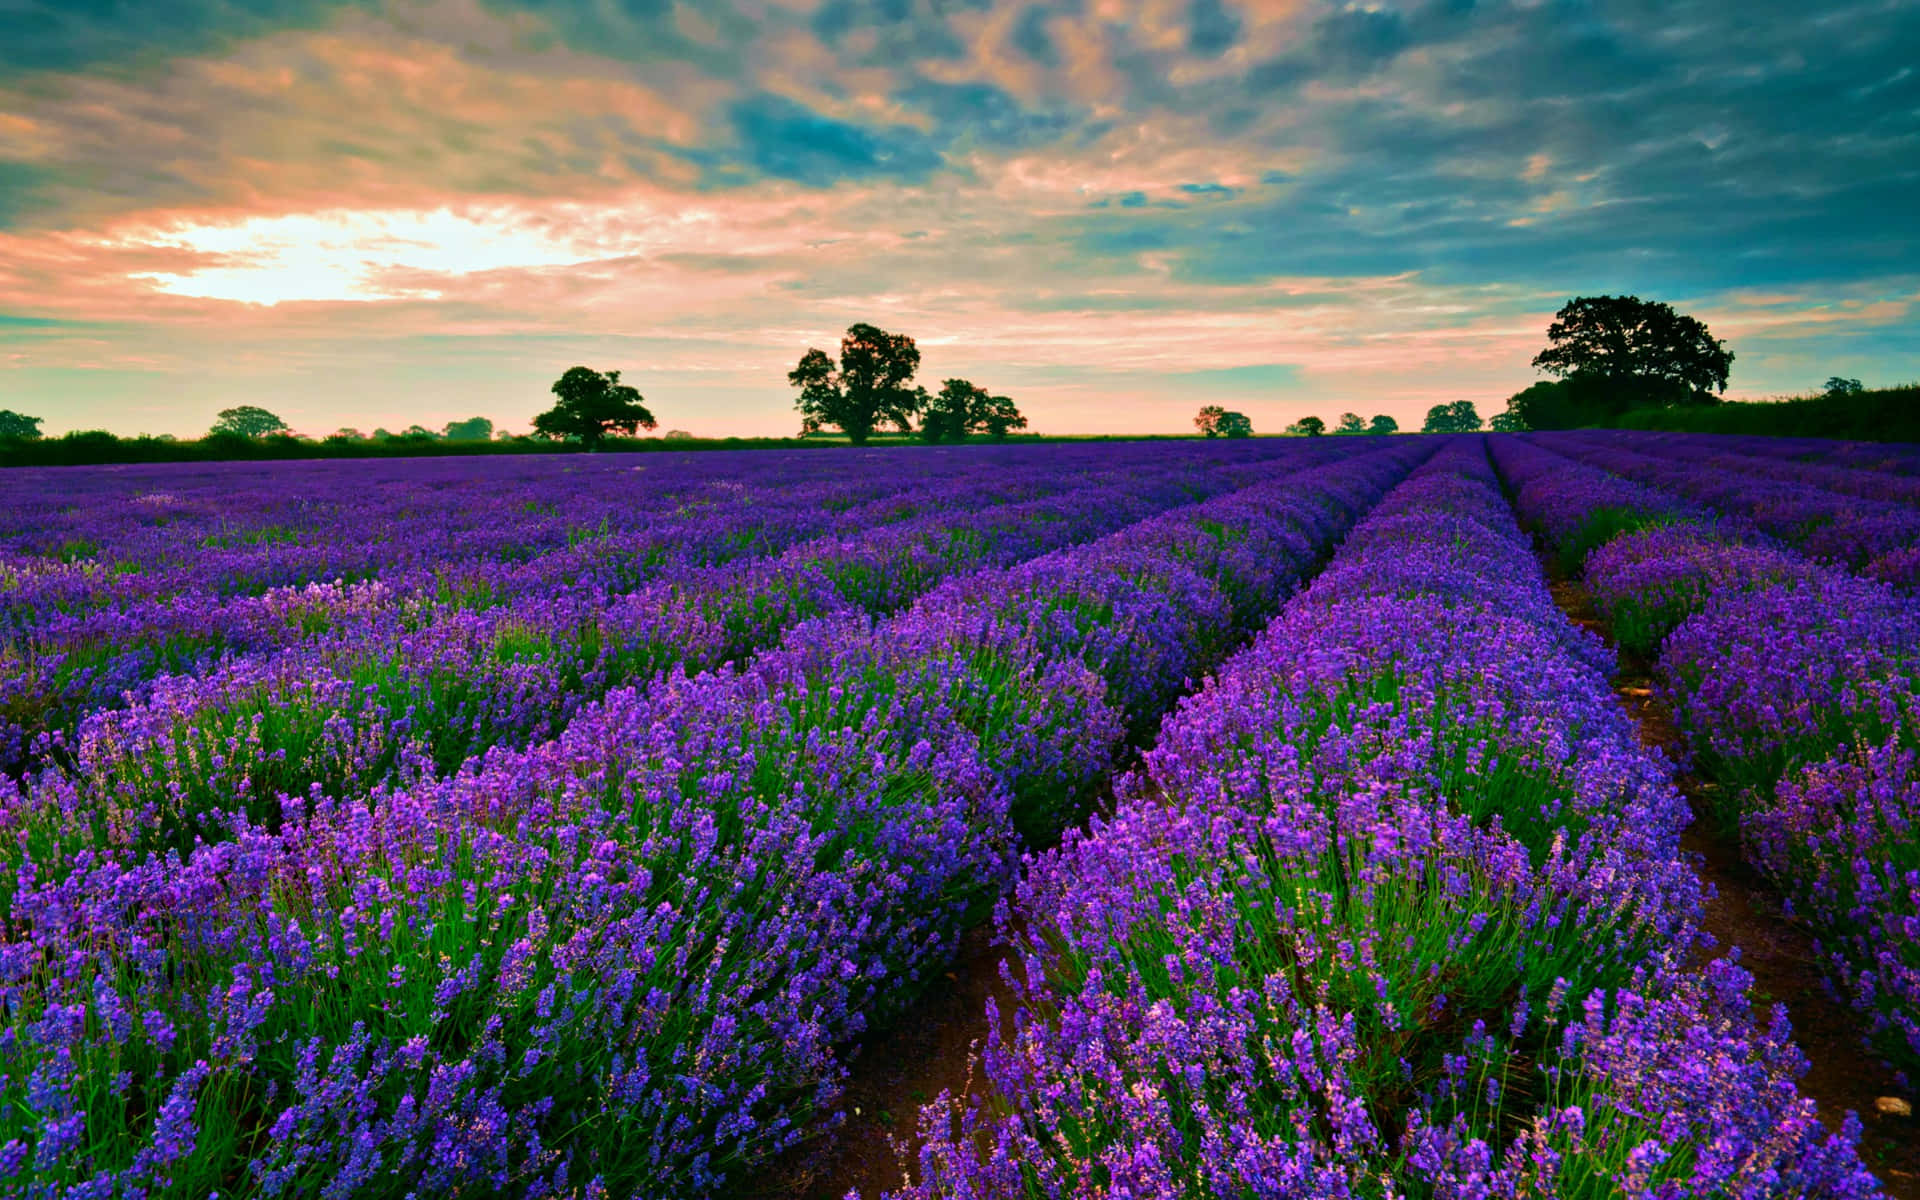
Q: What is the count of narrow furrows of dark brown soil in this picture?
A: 2